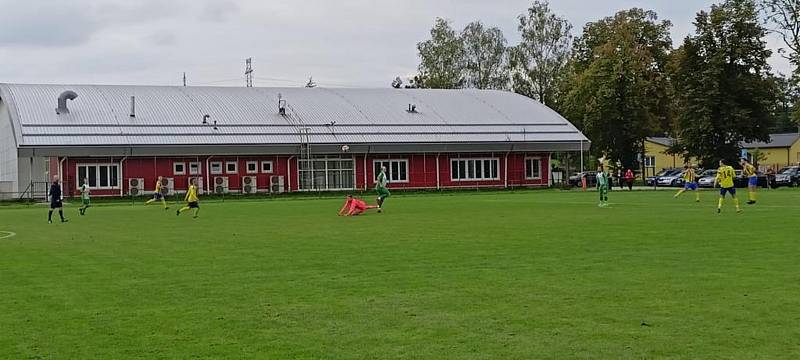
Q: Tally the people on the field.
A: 10